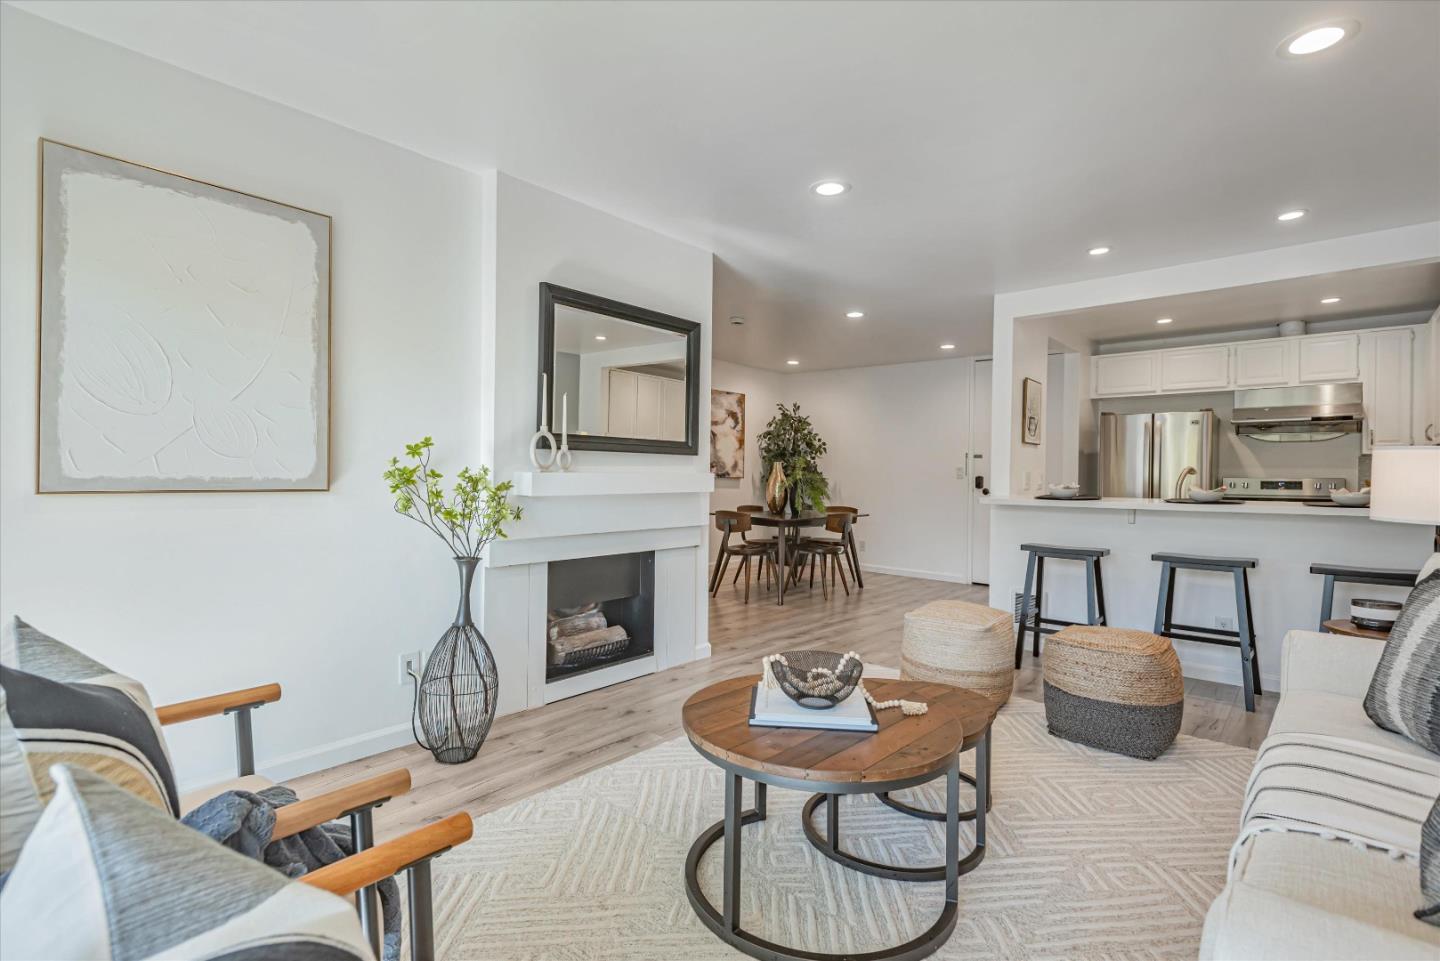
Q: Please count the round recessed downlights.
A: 9